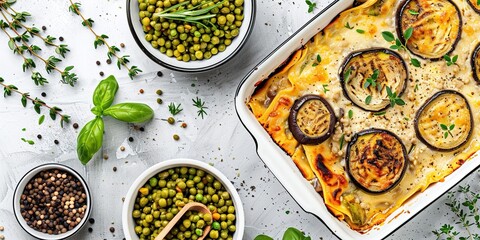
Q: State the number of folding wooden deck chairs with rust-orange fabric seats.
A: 0